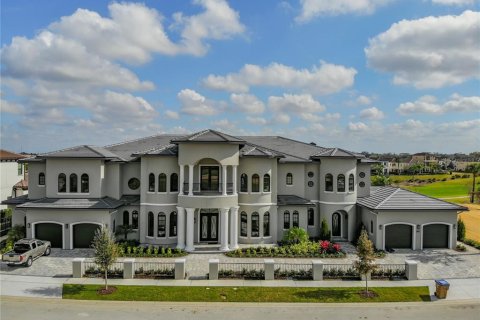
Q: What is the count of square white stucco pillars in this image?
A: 8